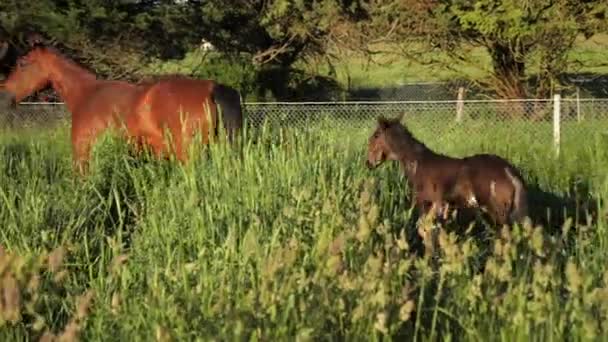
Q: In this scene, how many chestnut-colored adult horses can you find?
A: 1